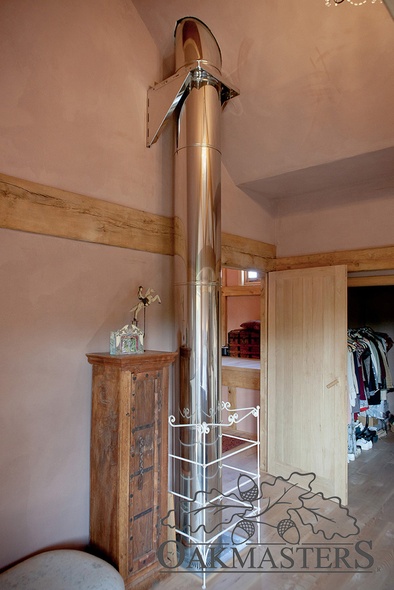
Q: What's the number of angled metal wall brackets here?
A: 2